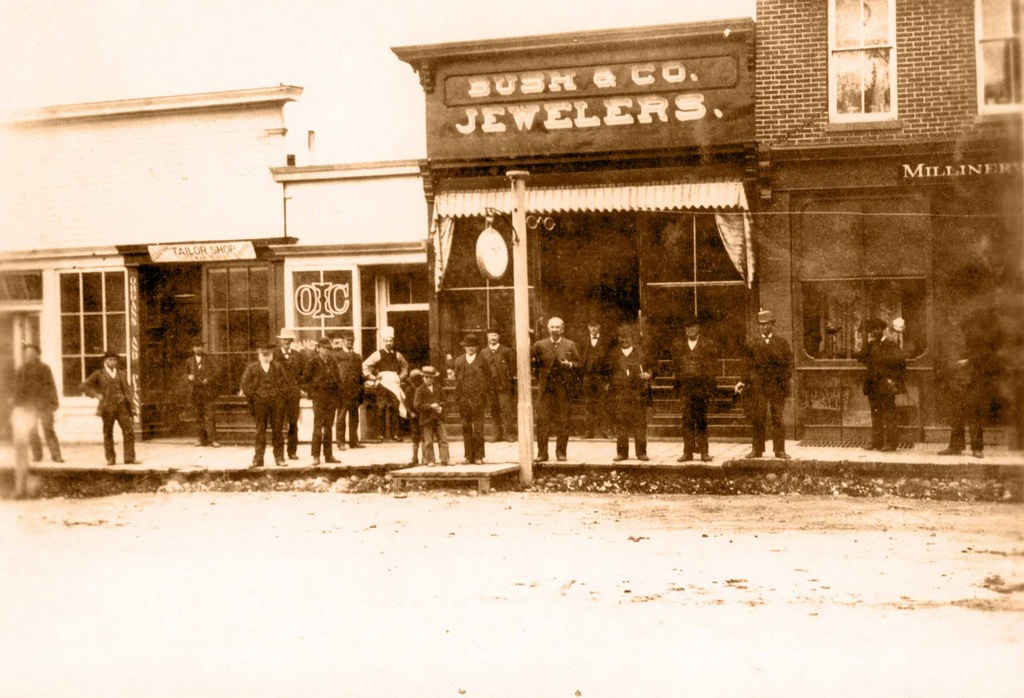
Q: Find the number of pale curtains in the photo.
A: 2